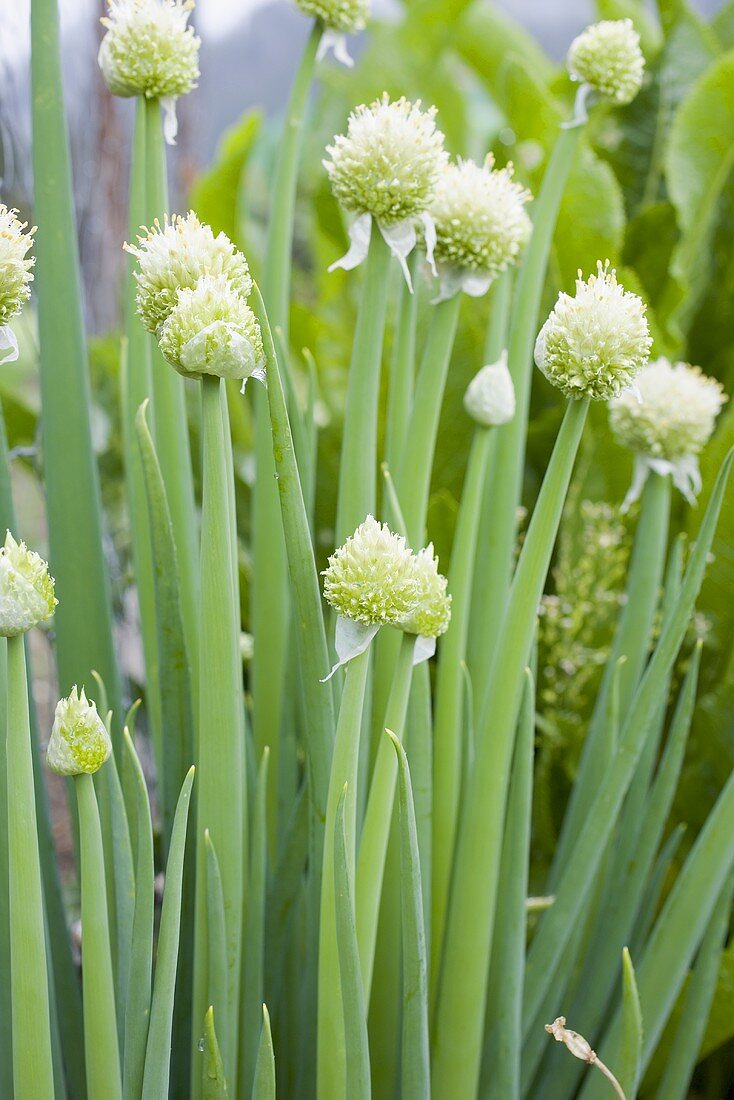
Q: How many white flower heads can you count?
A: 15